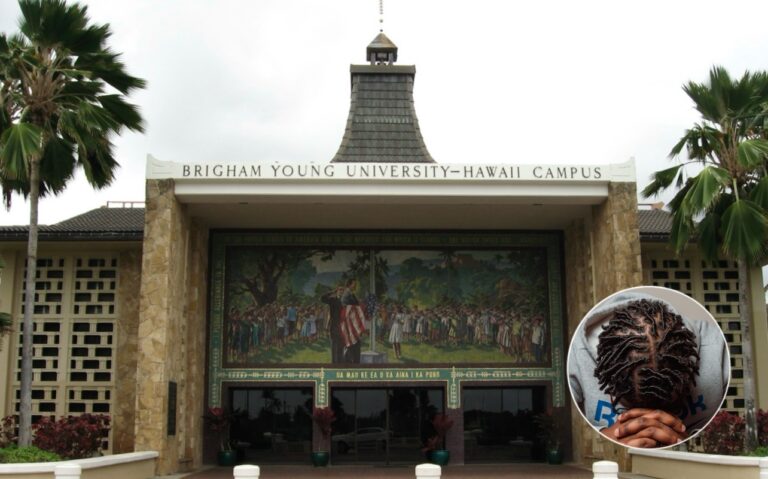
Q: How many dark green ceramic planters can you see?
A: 4